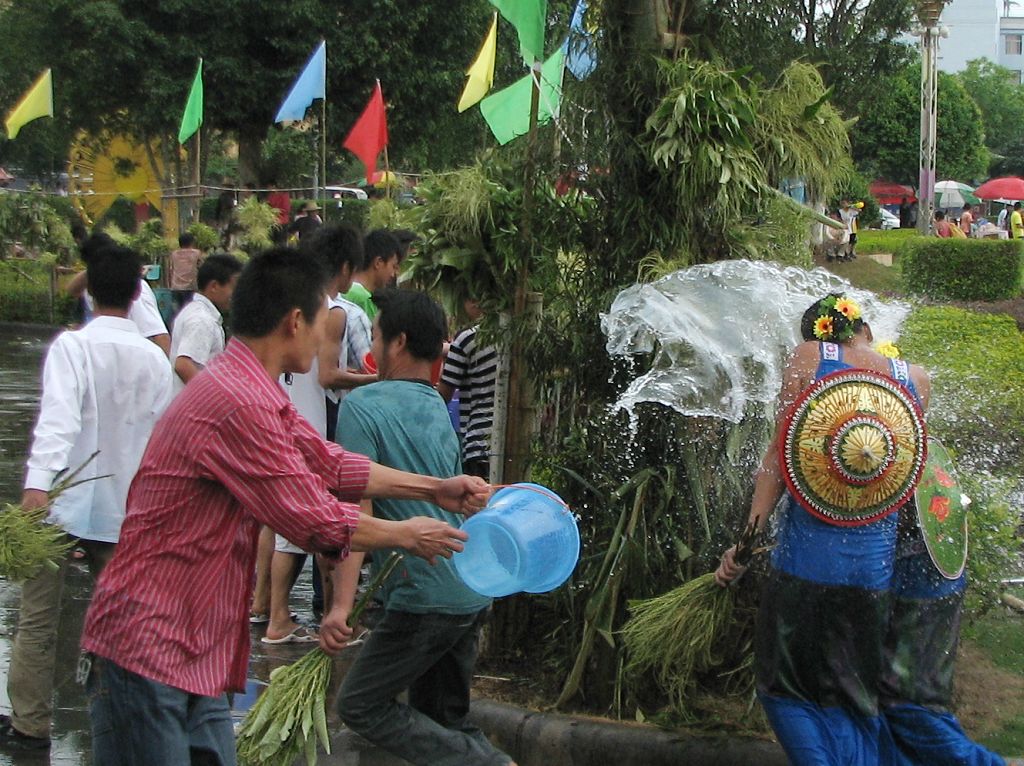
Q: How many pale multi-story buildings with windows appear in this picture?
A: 1